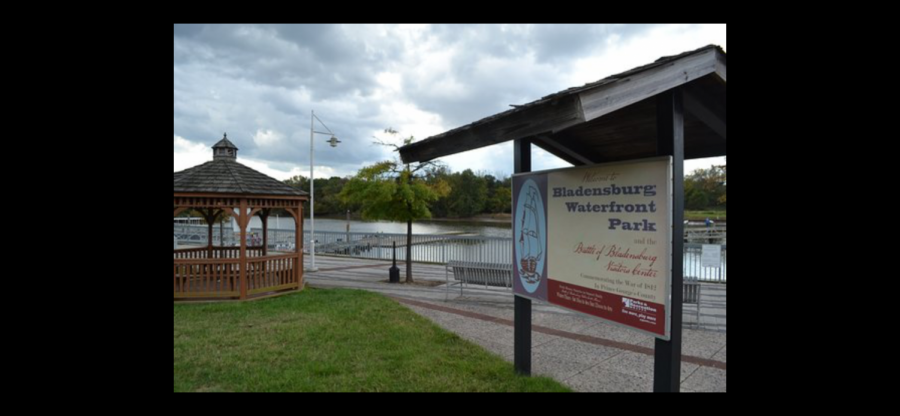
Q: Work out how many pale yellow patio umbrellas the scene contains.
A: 0